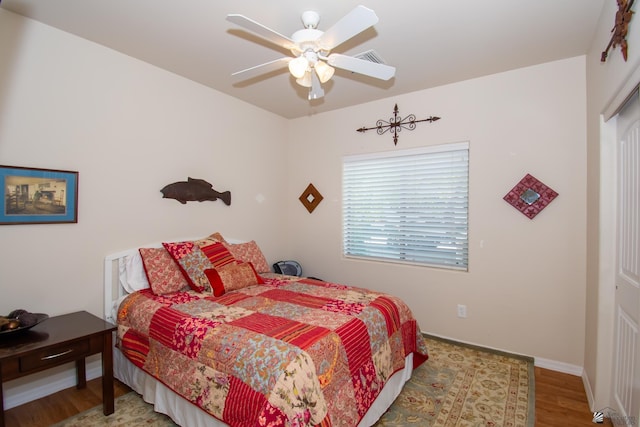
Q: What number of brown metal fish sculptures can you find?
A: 1